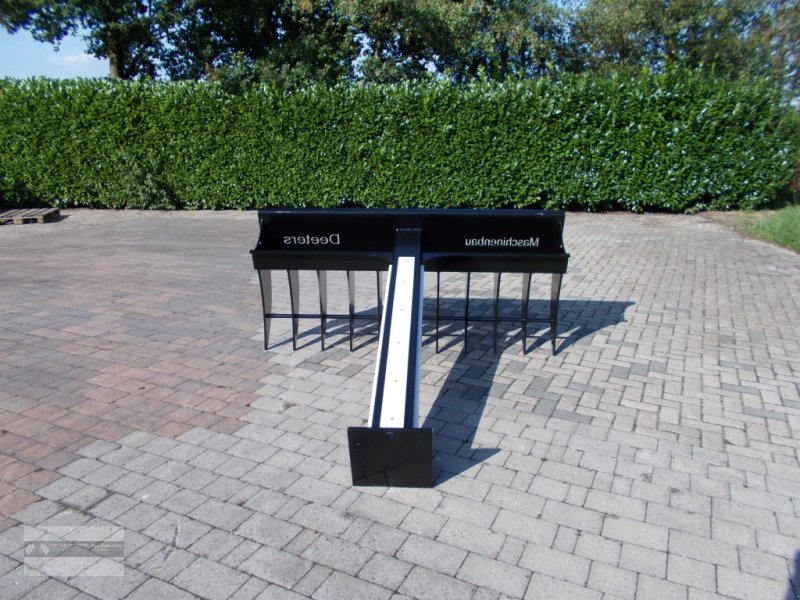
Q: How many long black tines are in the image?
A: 10